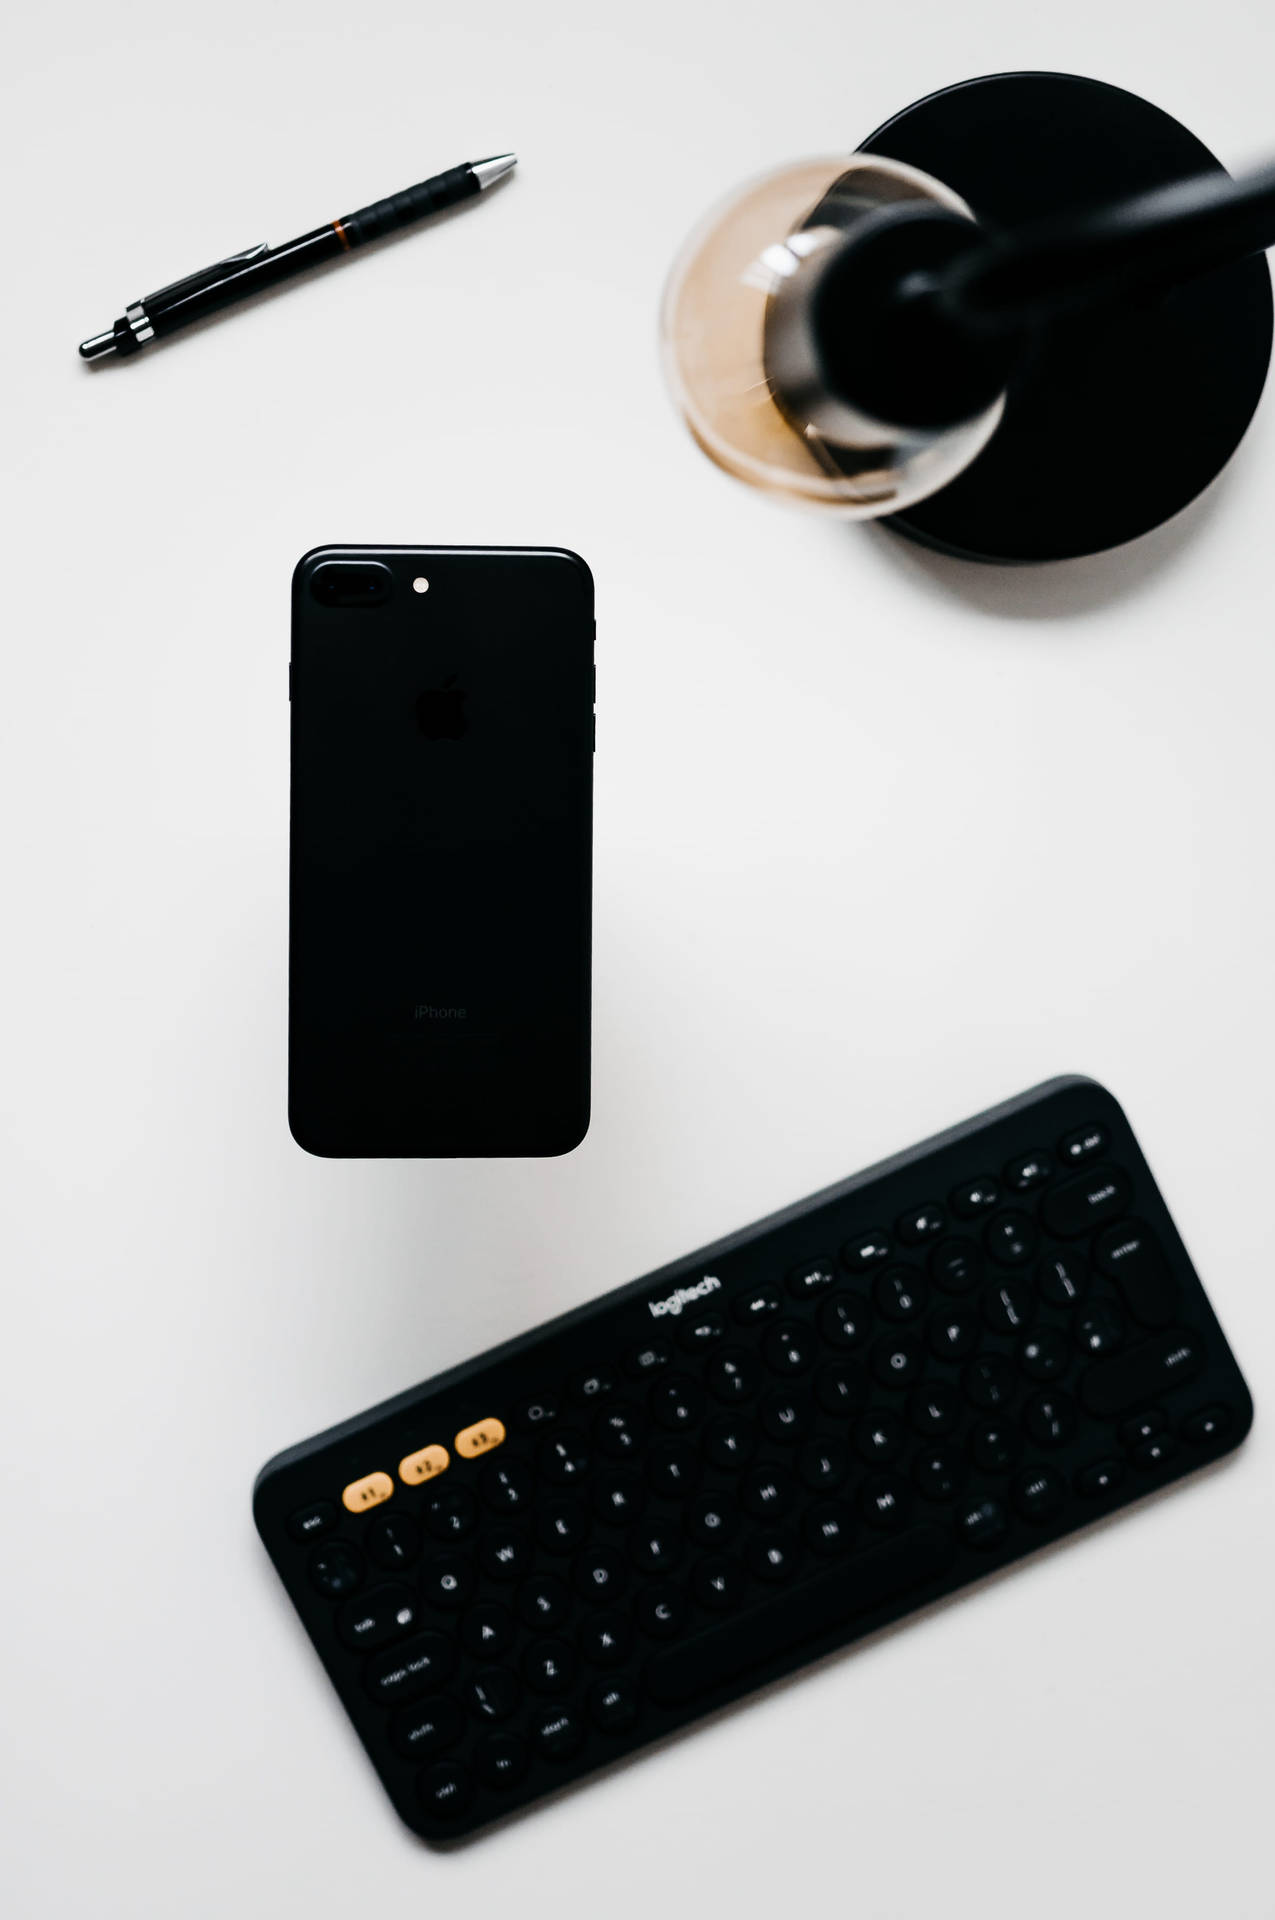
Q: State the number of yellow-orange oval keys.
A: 3